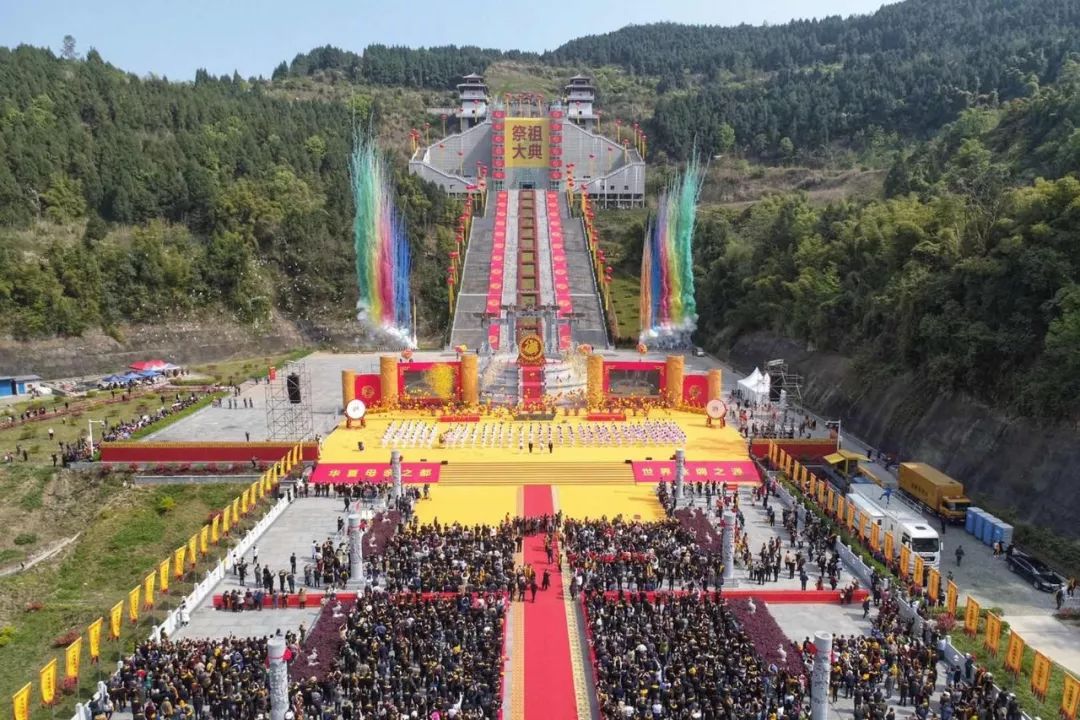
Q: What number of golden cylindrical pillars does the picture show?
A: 6